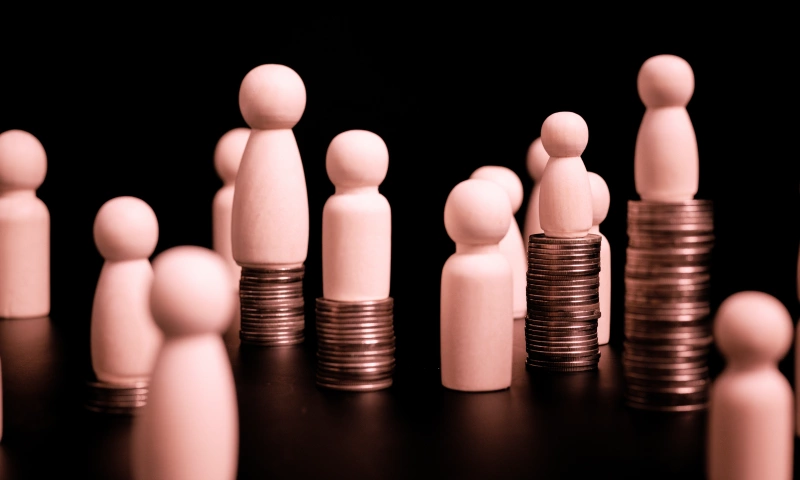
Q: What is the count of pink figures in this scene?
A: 13